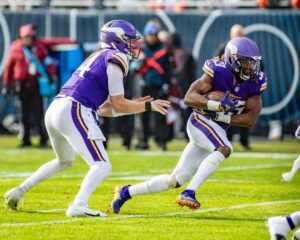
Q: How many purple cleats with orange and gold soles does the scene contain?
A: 2